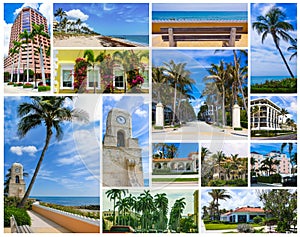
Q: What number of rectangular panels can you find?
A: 14